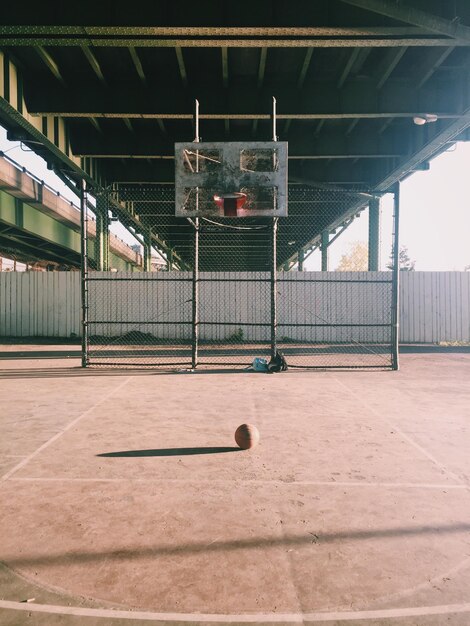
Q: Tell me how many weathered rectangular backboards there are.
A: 1